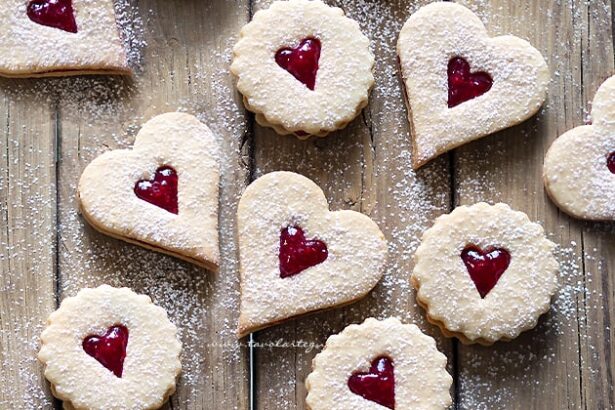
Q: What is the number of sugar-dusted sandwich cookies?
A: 9